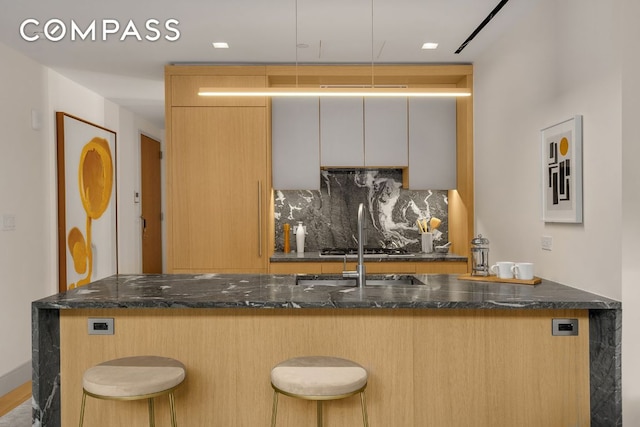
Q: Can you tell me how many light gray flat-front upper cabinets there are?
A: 4